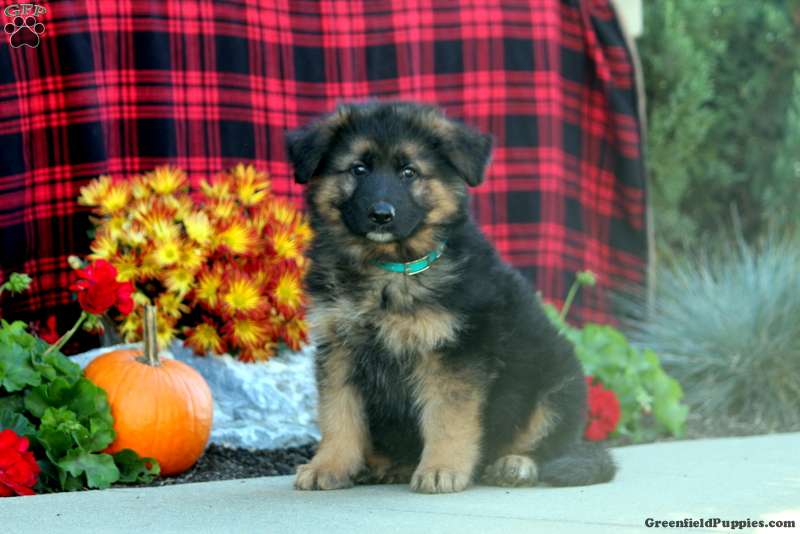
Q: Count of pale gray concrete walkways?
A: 1